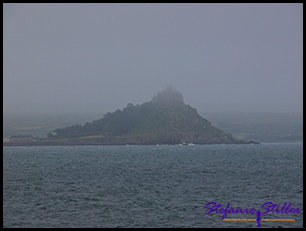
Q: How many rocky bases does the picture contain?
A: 1